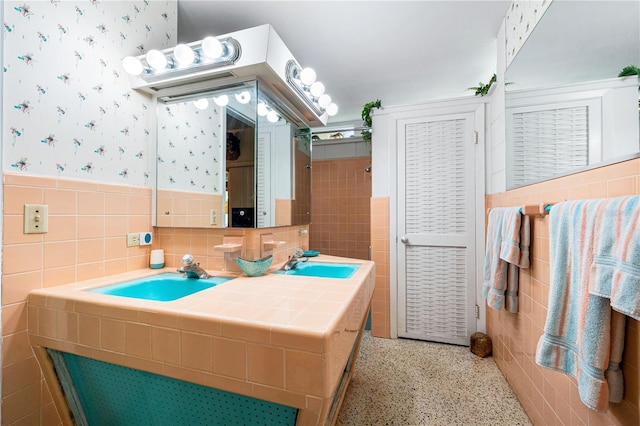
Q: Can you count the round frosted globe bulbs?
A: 8